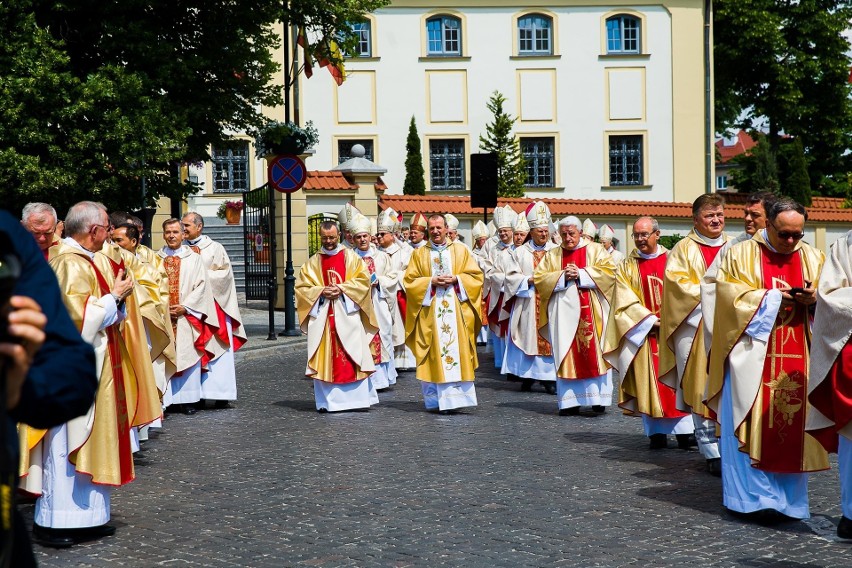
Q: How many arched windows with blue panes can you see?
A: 4